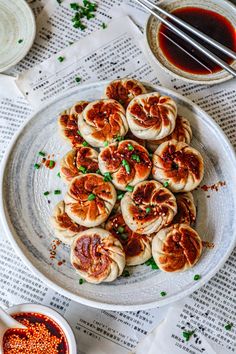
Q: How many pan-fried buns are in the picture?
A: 15